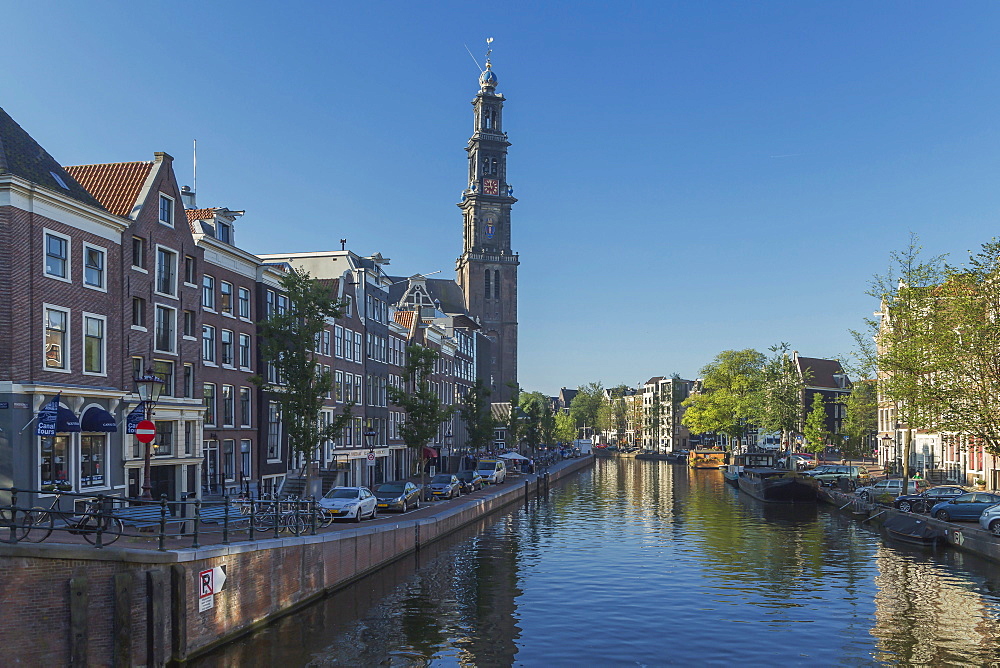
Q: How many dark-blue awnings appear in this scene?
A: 2